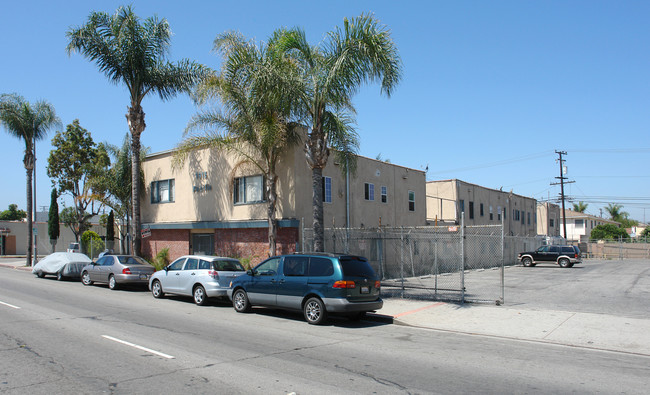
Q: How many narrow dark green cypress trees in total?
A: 2